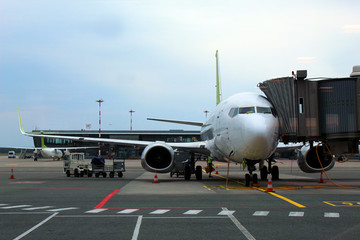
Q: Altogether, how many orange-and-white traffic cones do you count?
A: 5